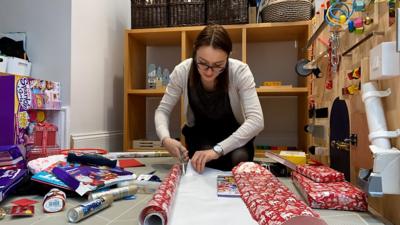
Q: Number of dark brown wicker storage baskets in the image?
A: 3